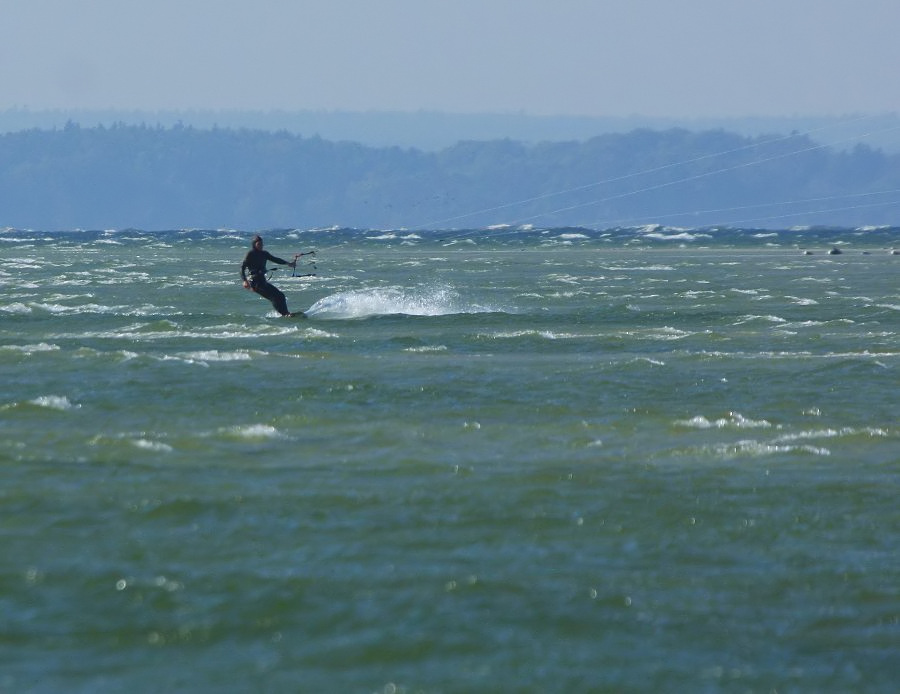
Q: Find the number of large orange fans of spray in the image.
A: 0